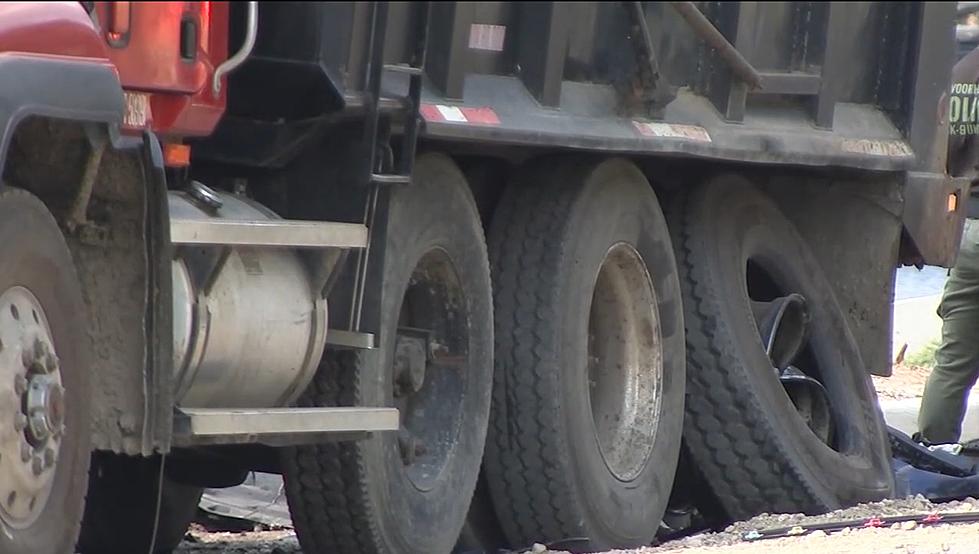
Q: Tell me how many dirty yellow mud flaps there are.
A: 0